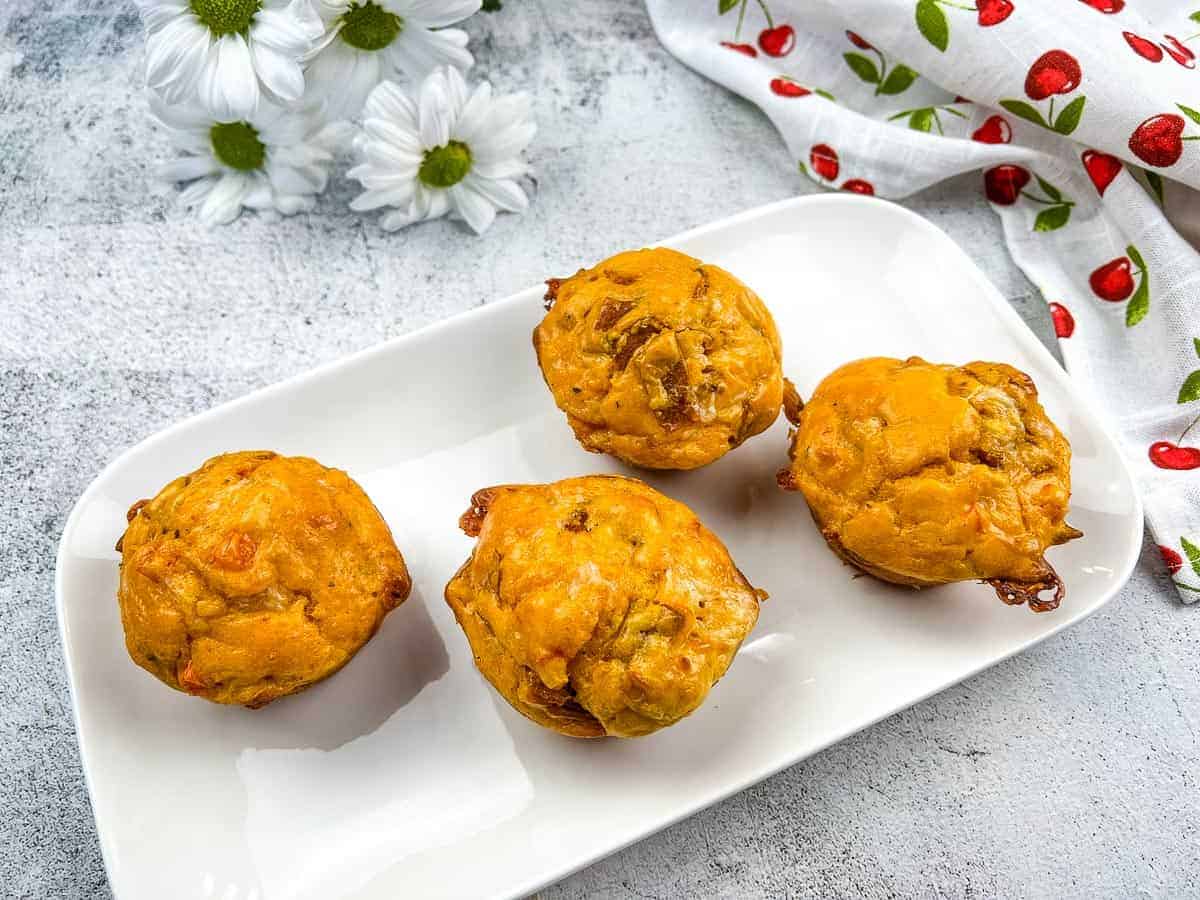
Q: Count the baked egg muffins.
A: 4